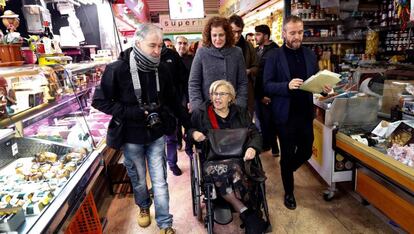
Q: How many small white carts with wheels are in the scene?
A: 1